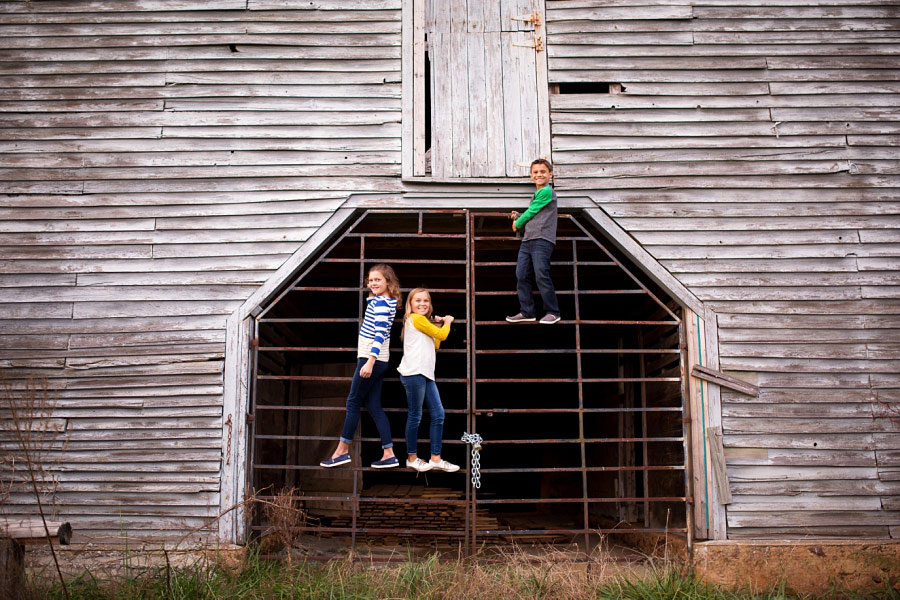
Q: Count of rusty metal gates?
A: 2